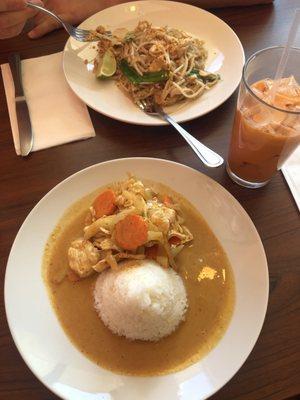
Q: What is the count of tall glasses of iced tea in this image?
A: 1